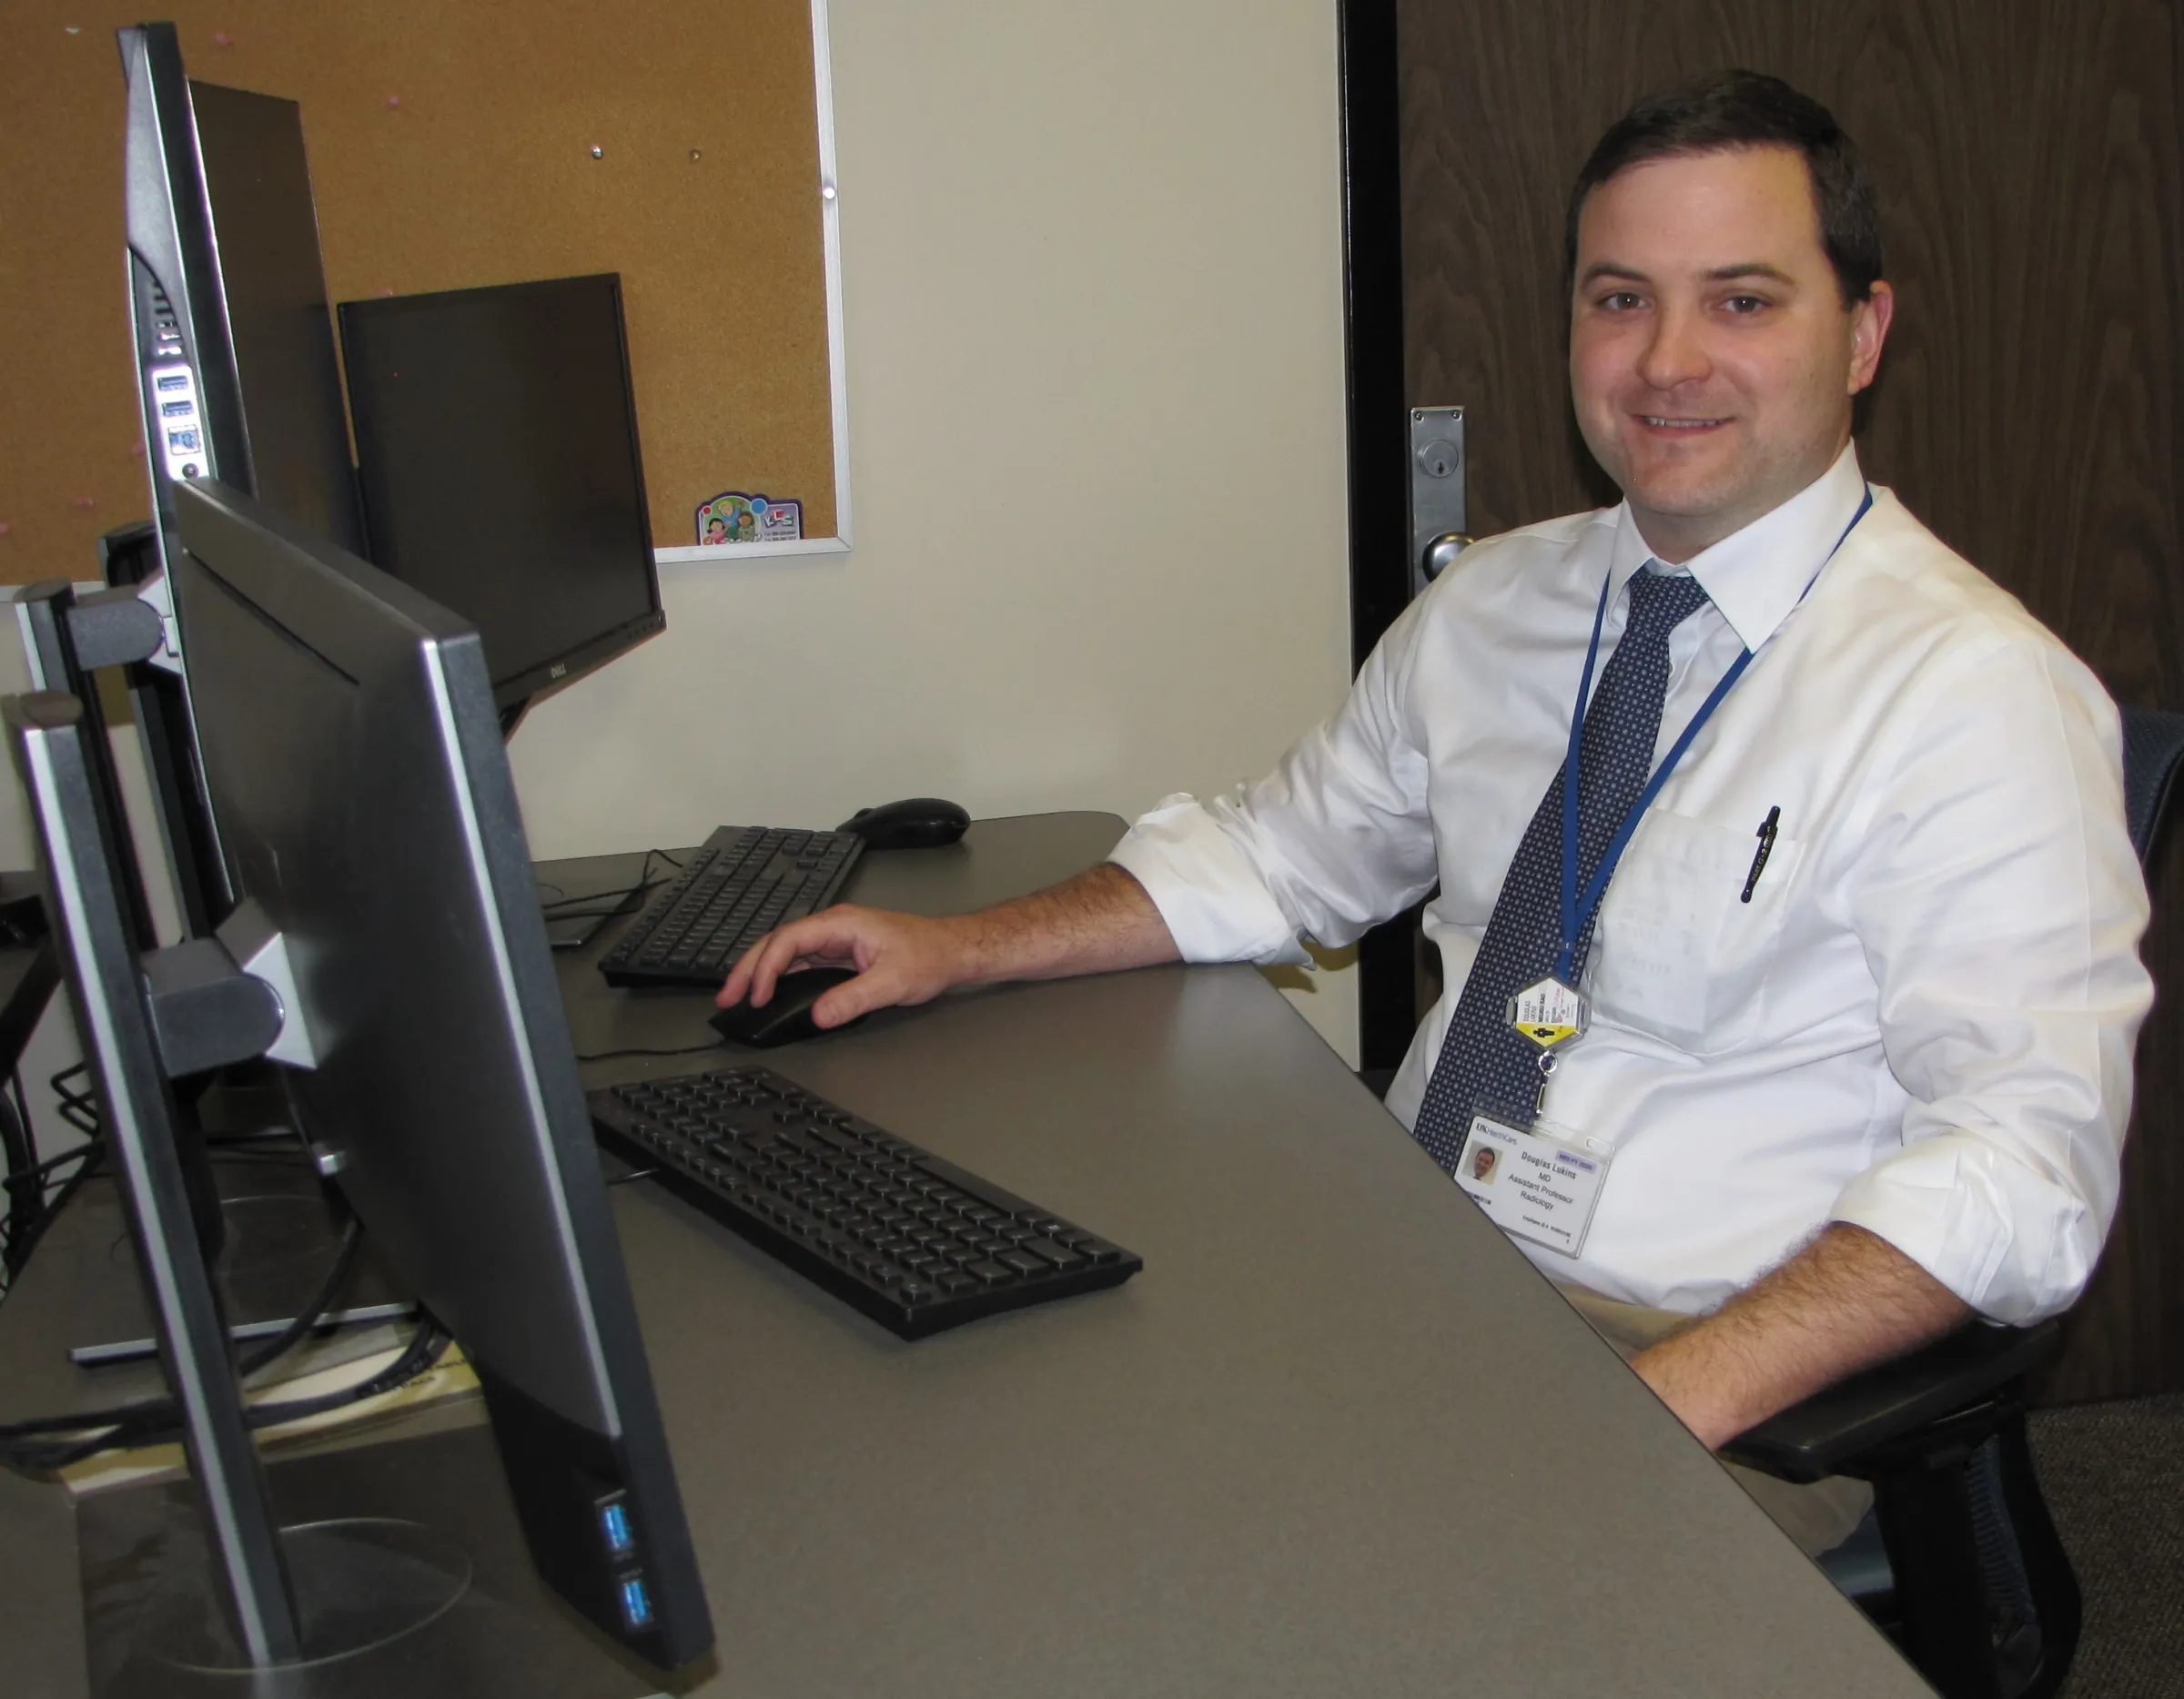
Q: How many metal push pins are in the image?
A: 2